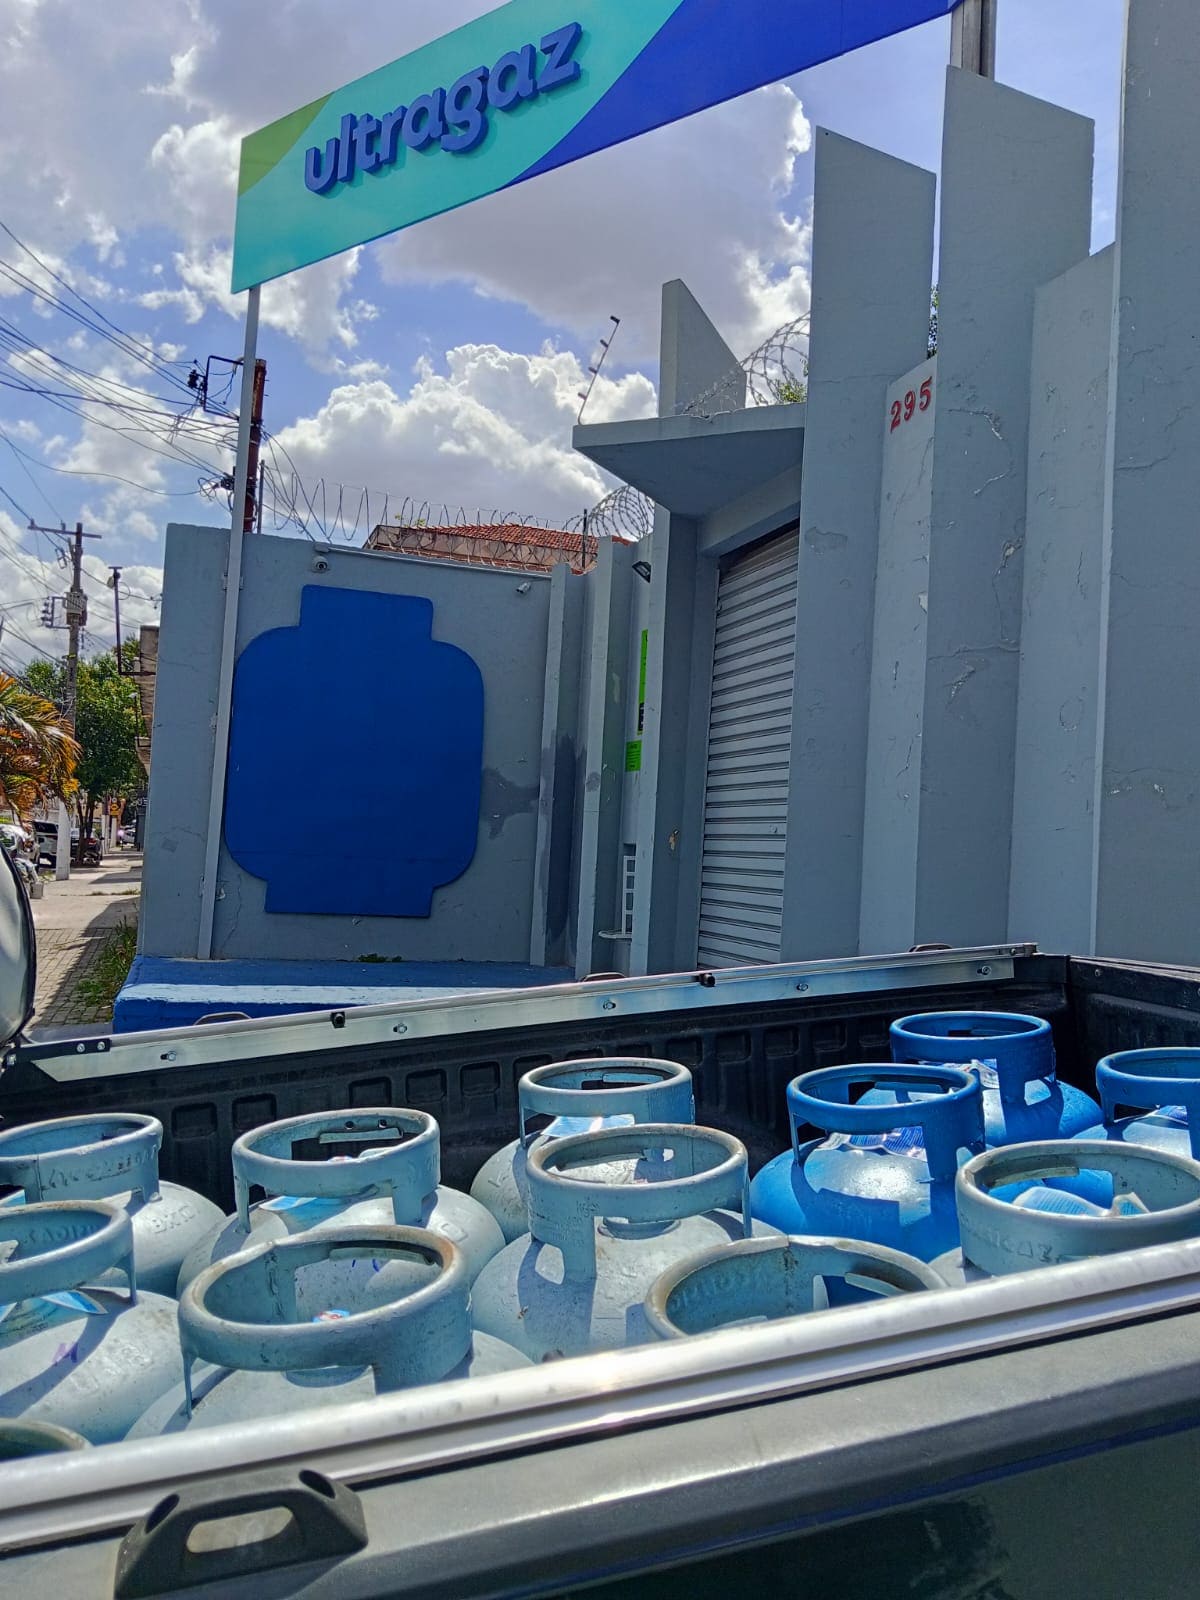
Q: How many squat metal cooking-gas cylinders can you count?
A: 12